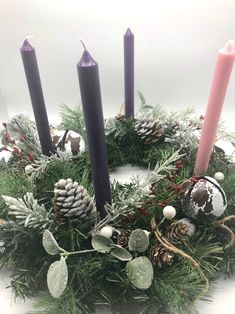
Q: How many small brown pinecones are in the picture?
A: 3